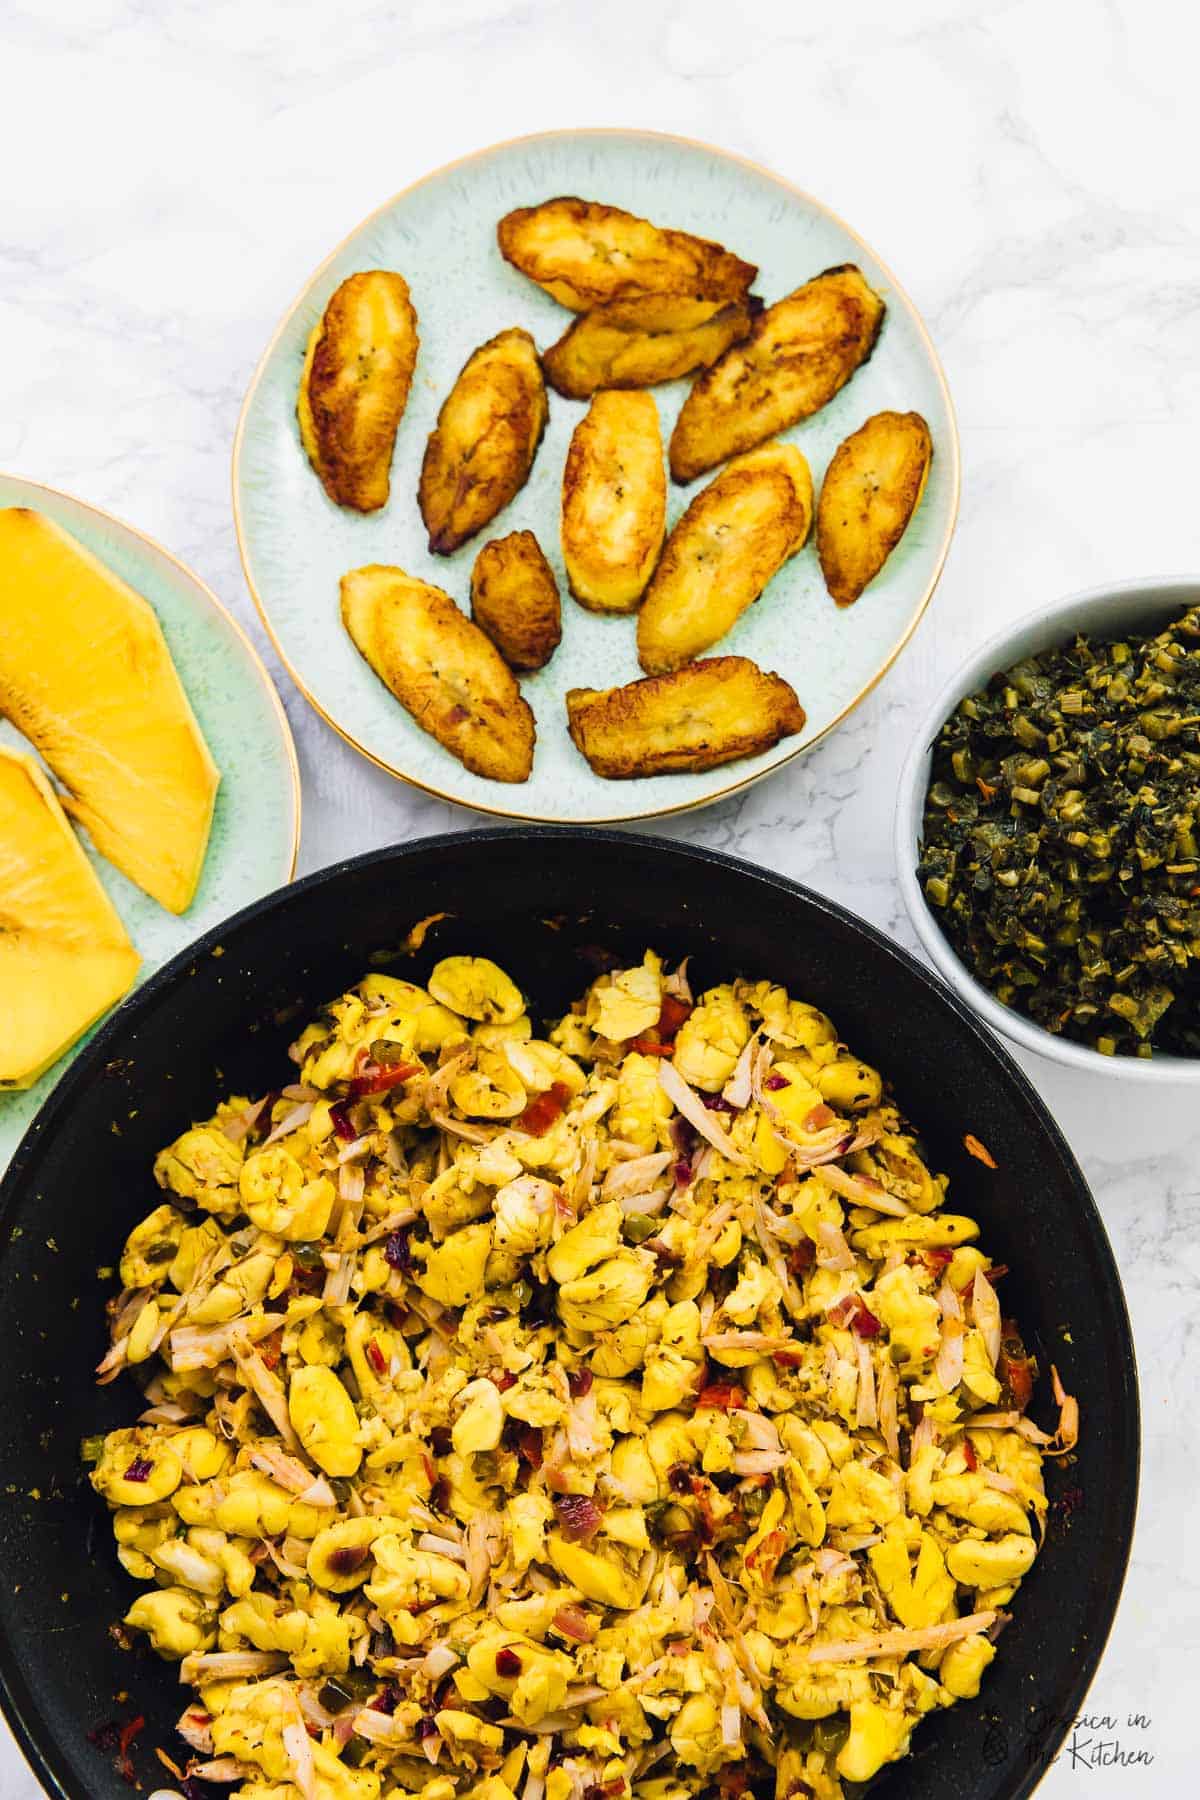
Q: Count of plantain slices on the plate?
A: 11